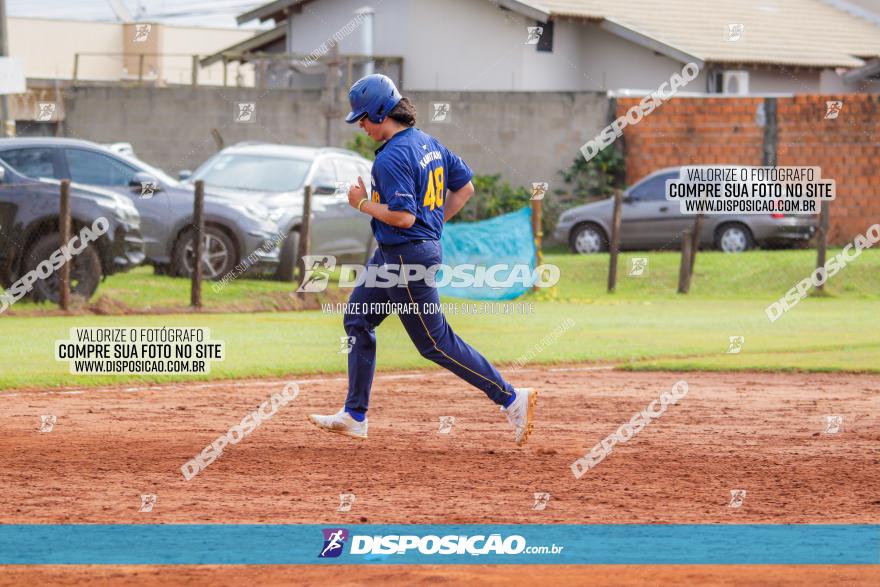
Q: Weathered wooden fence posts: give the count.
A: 8